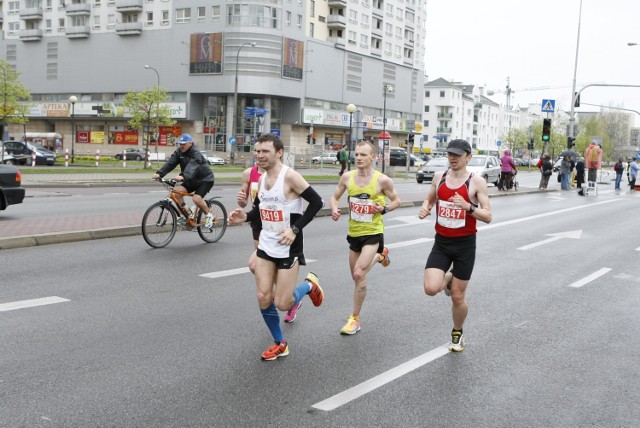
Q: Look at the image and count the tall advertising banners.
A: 2